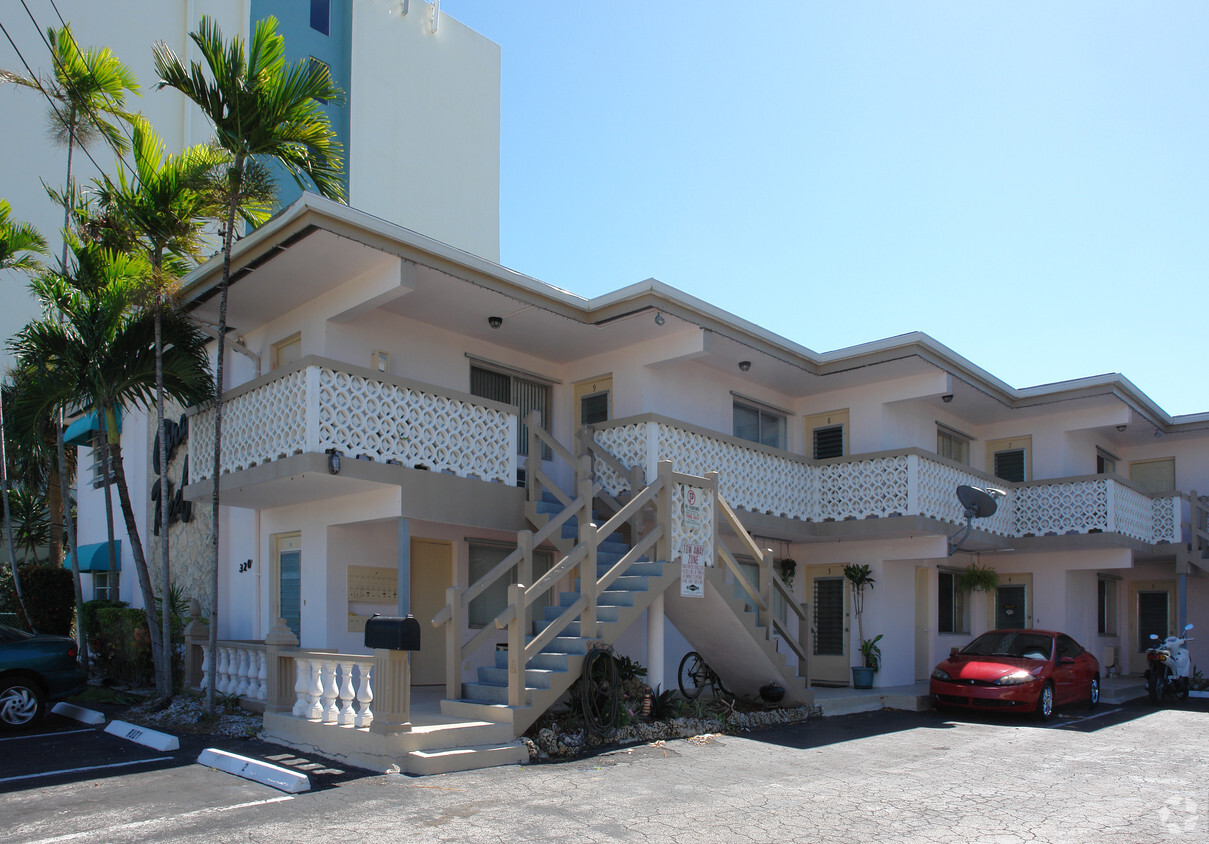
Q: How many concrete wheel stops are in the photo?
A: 3